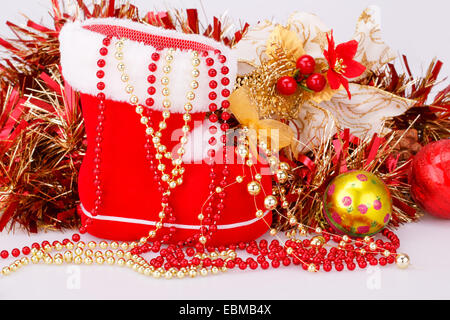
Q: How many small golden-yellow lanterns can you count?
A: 1